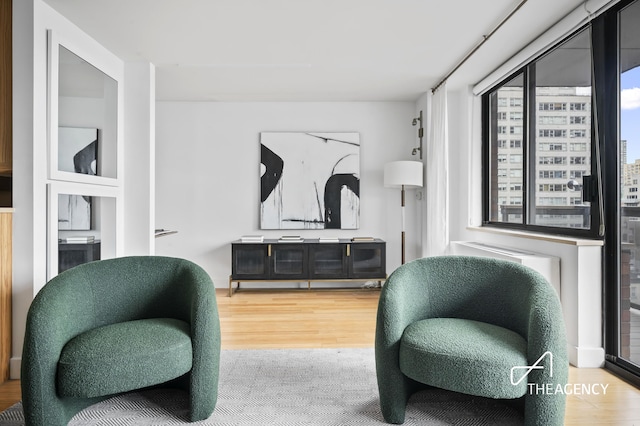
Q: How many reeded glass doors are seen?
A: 4